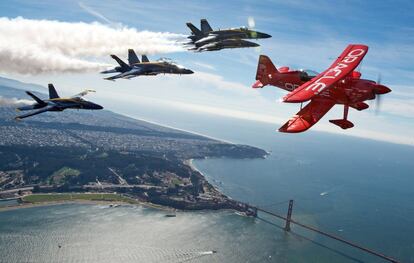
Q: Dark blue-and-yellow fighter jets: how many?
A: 4